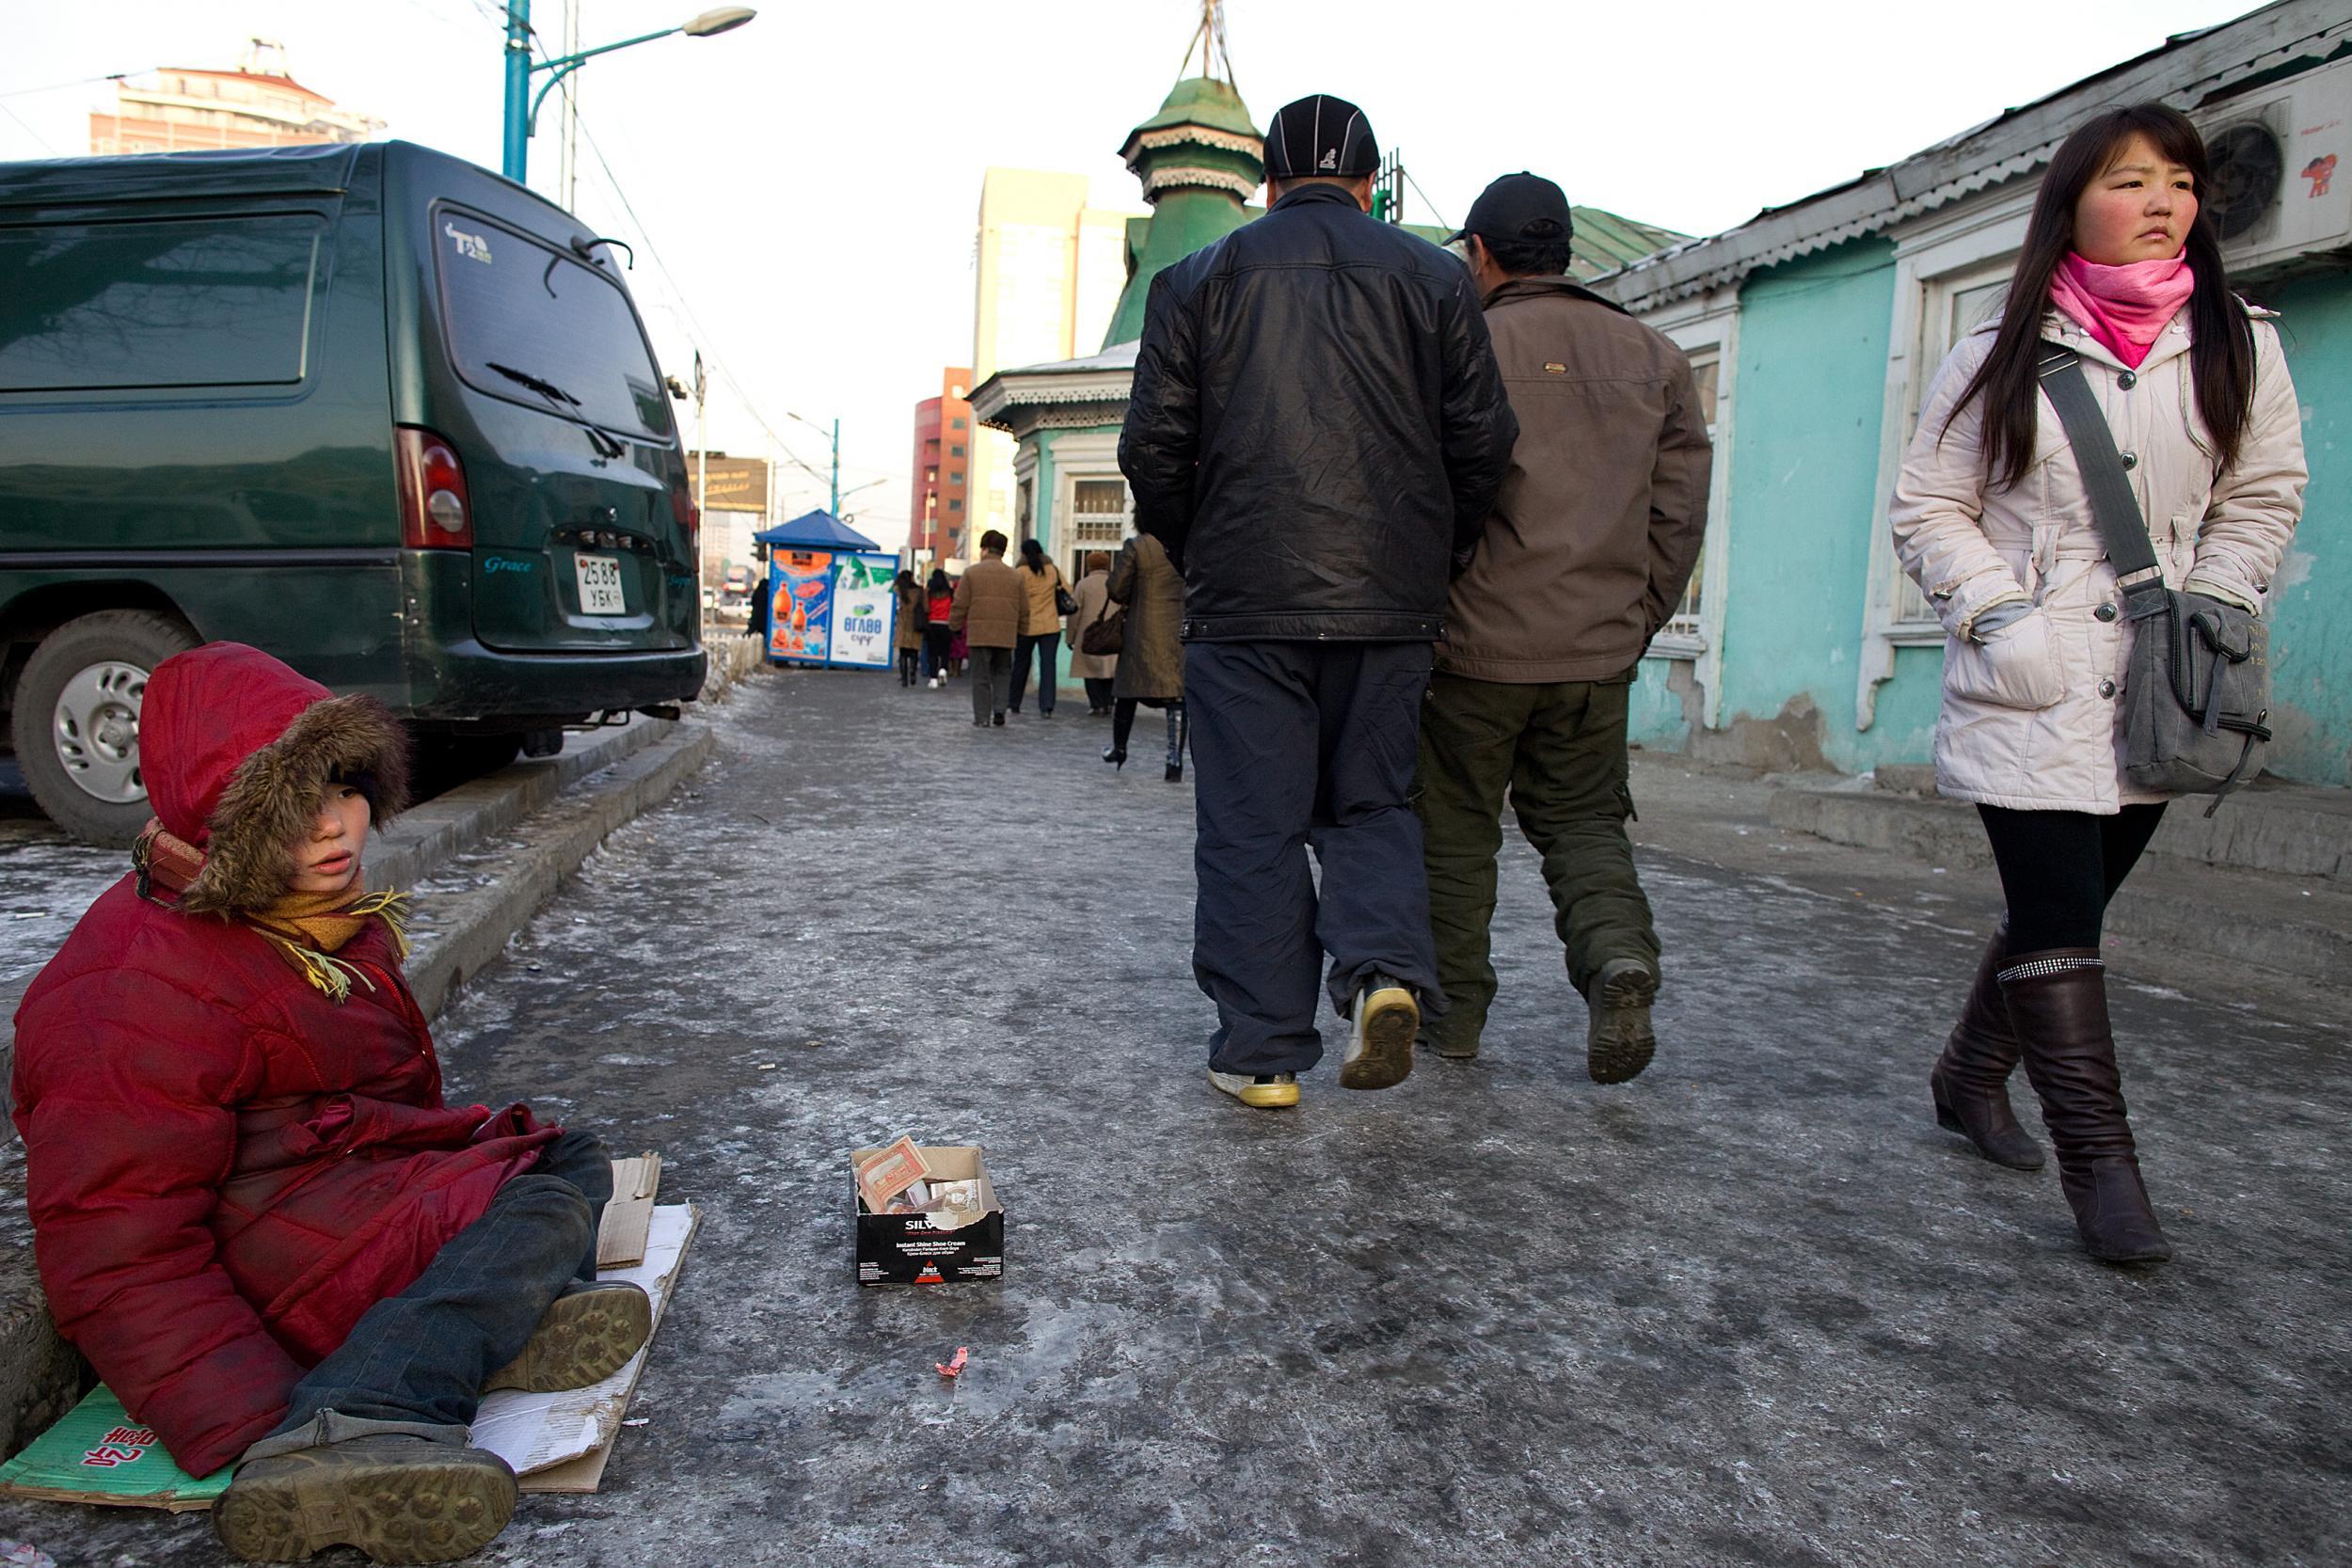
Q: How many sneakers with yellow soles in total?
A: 2